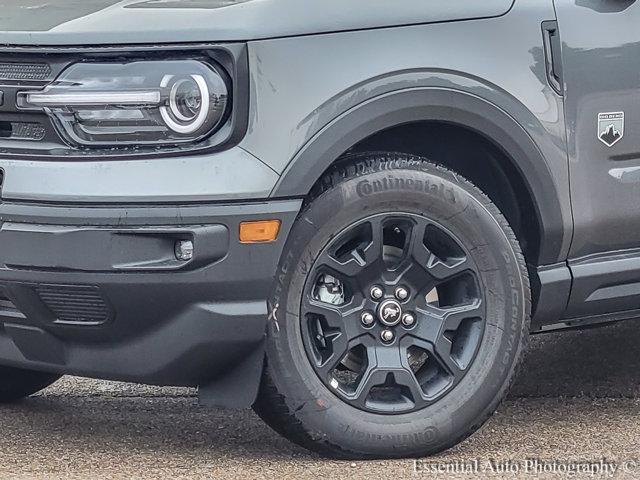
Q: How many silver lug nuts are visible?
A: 5